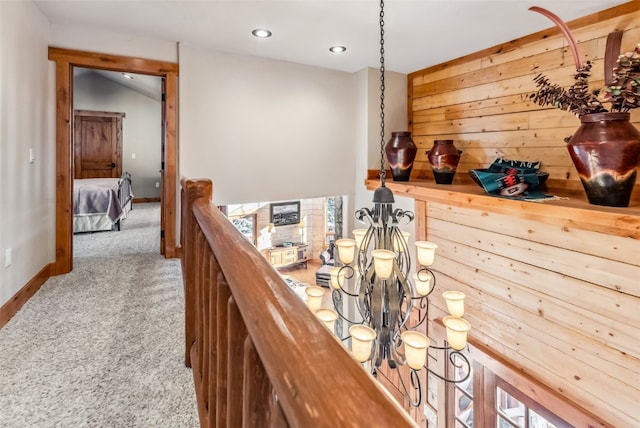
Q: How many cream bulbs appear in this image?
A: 13